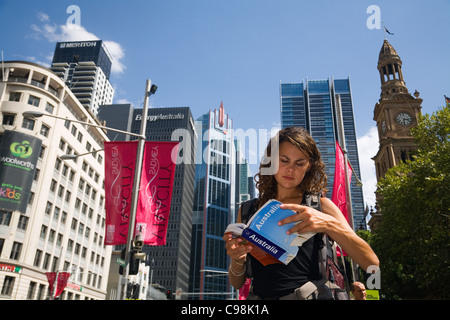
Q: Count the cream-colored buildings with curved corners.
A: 1